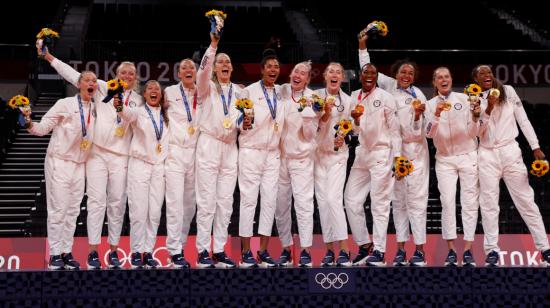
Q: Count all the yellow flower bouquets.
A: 11